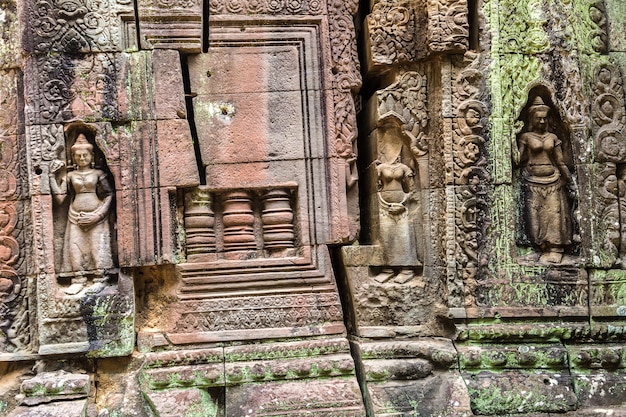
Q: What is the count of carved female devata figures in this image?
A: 3